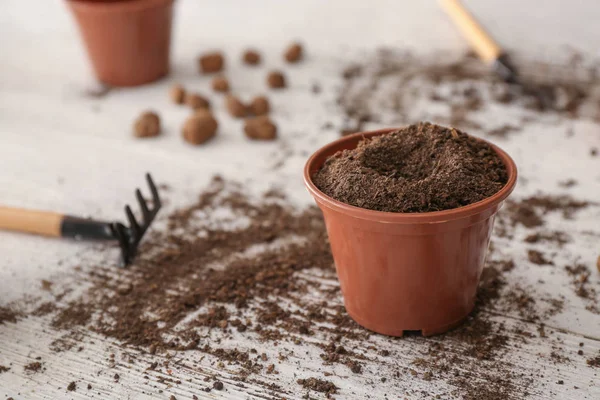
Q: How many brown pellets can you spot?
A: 12